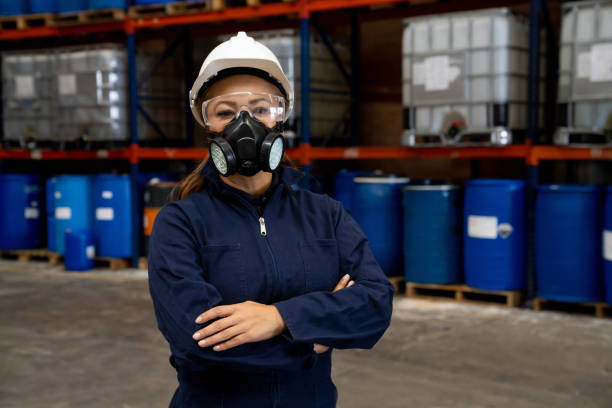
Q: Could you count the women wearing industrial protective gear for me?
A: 1